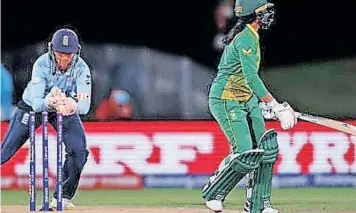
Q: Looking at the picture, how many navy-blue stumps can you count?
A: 3